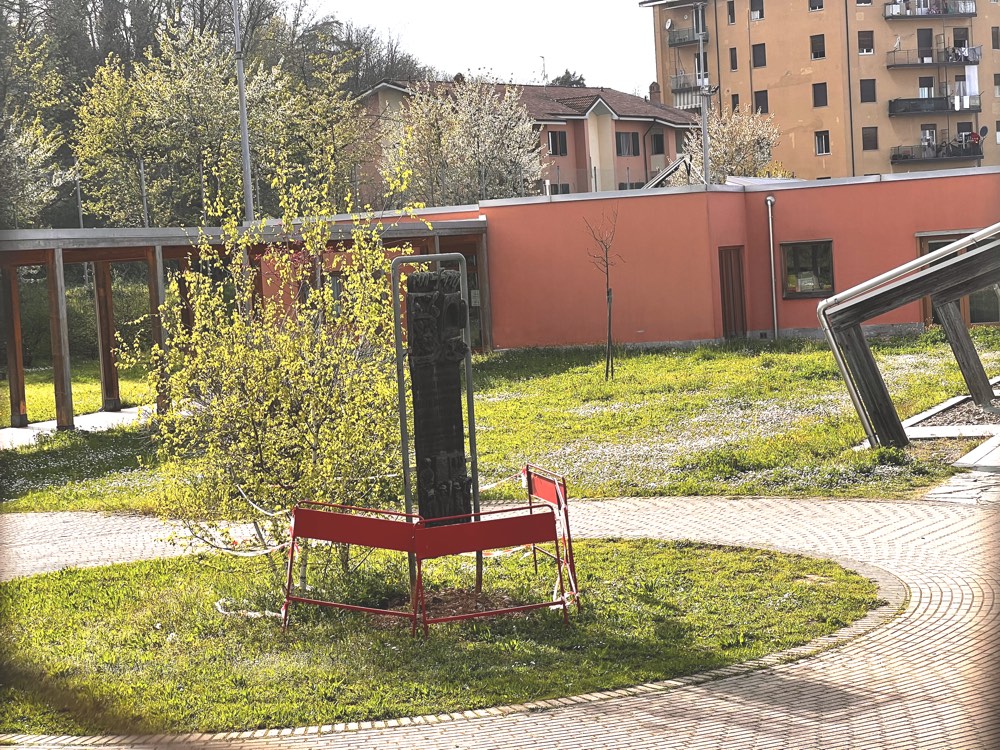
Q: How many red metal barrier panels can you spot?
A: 3